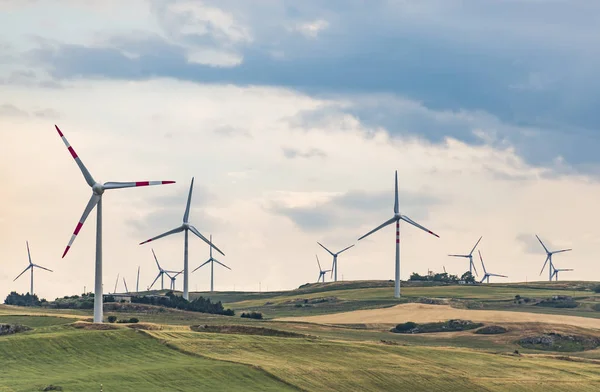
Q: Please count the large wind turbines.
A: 3